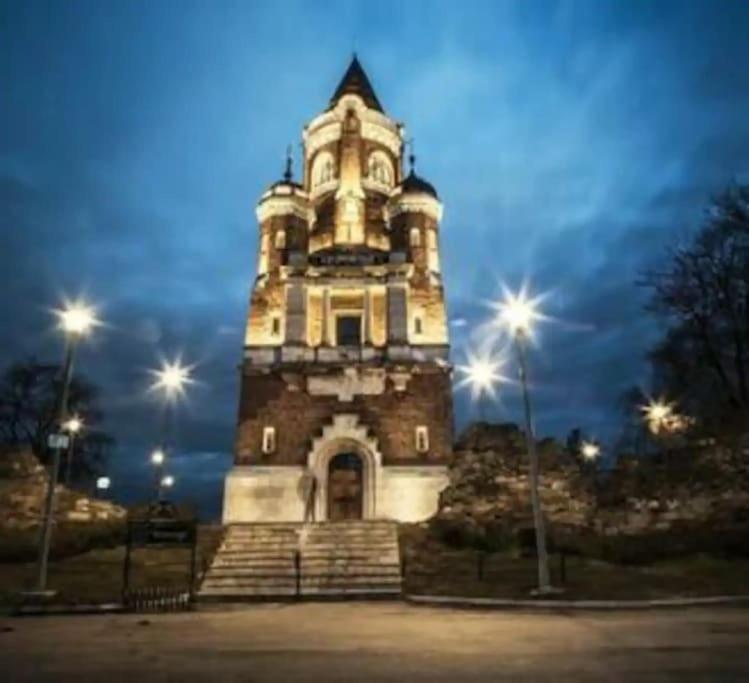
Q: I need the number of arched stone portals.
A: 1